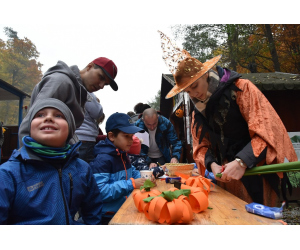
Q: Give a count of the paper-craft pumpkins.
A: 4